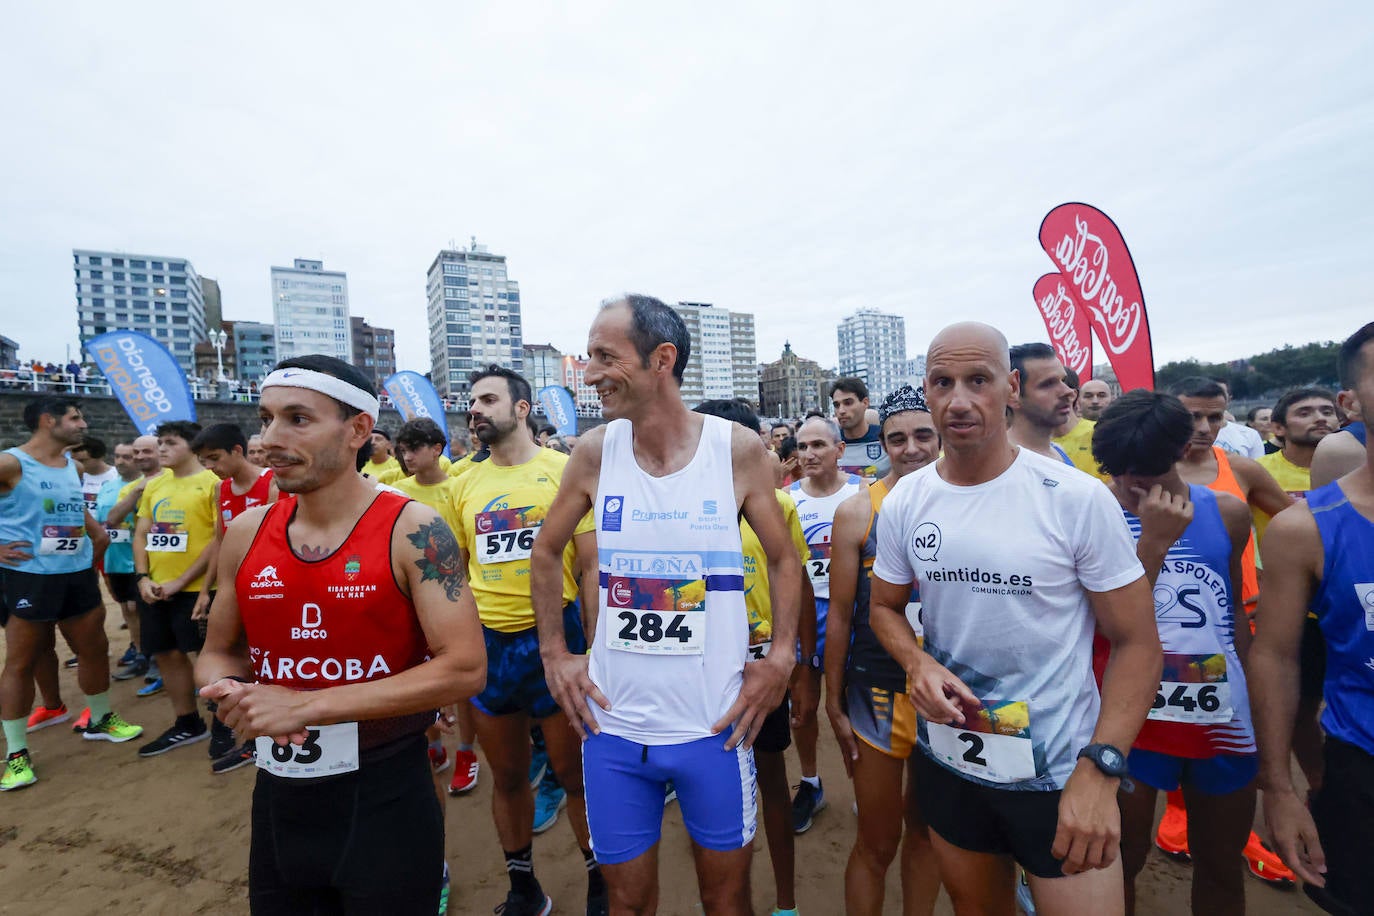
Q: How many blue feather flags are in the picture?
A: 3